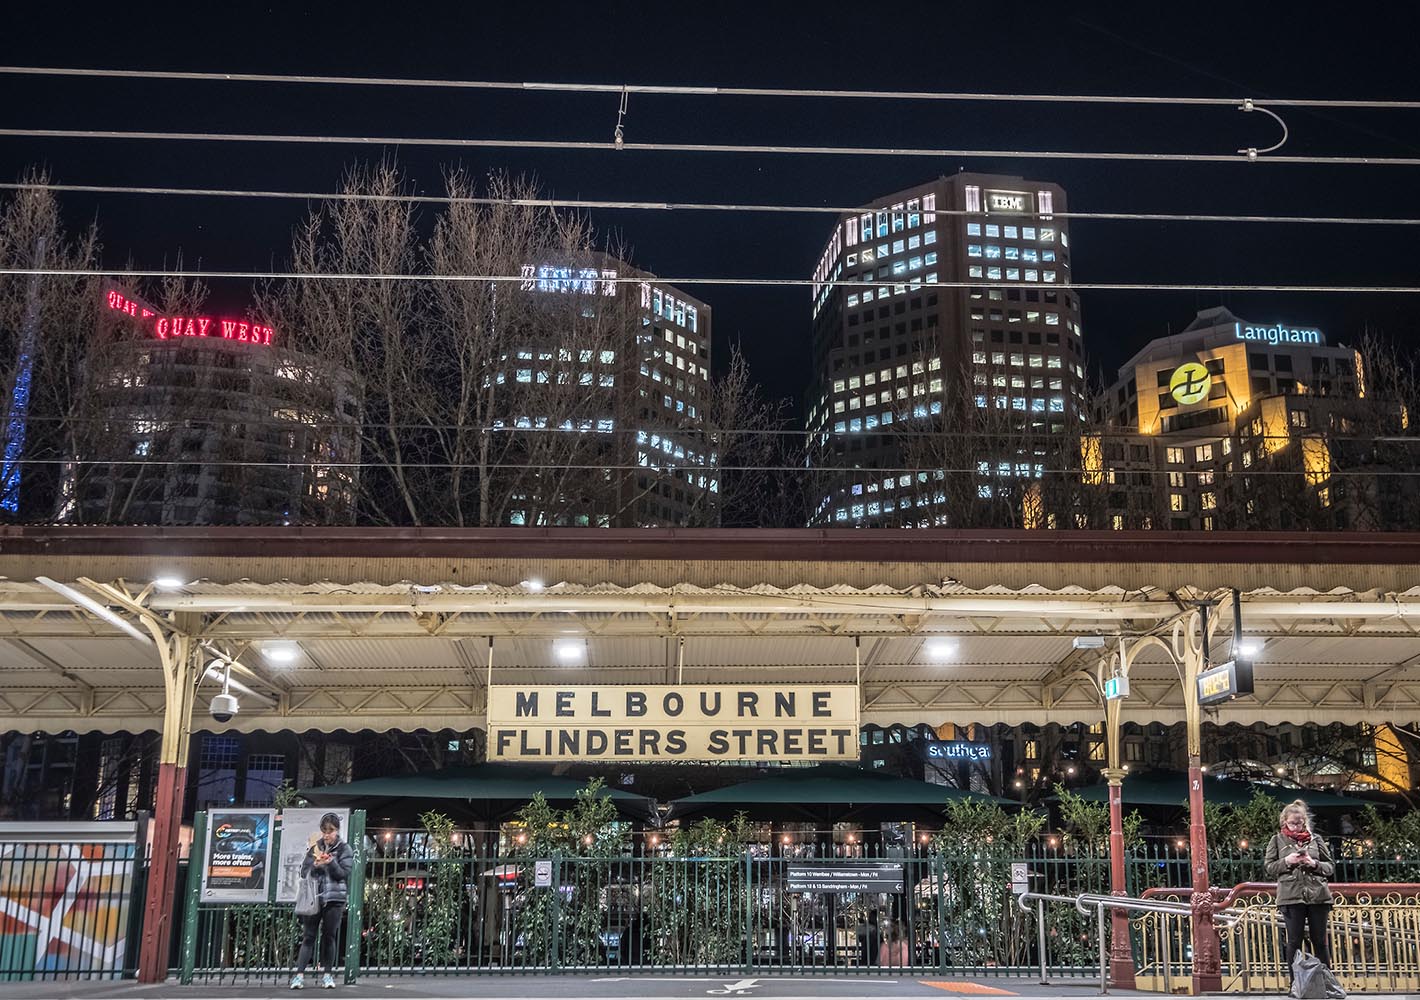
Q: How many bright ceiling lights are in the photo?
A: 6